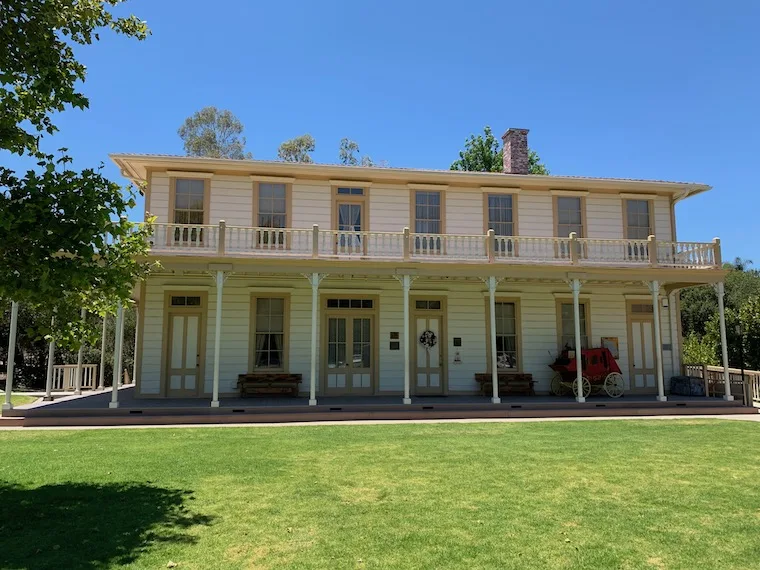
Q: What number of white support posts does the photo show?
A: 14